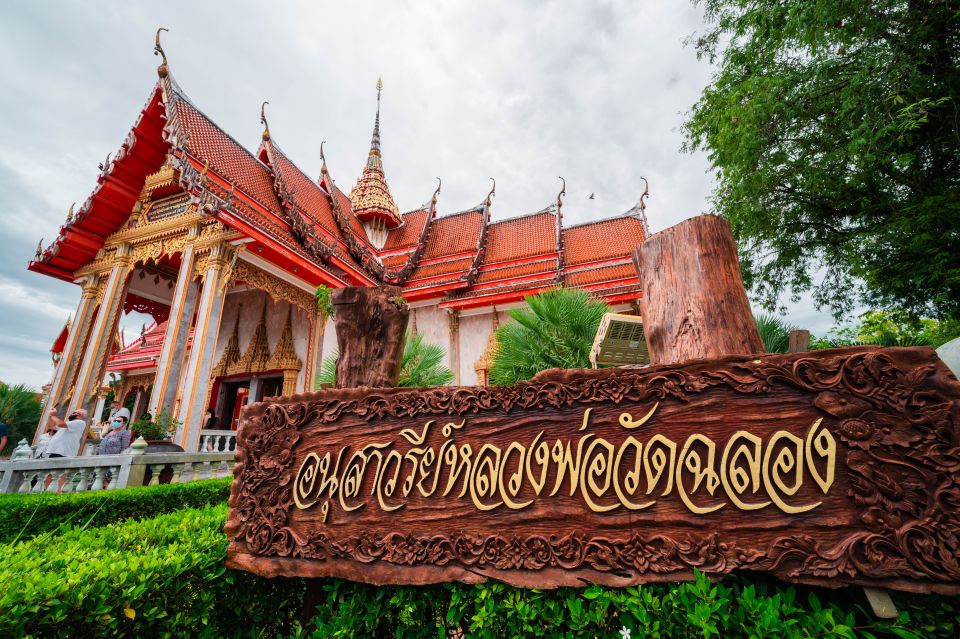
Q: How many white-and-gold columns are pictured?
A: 4